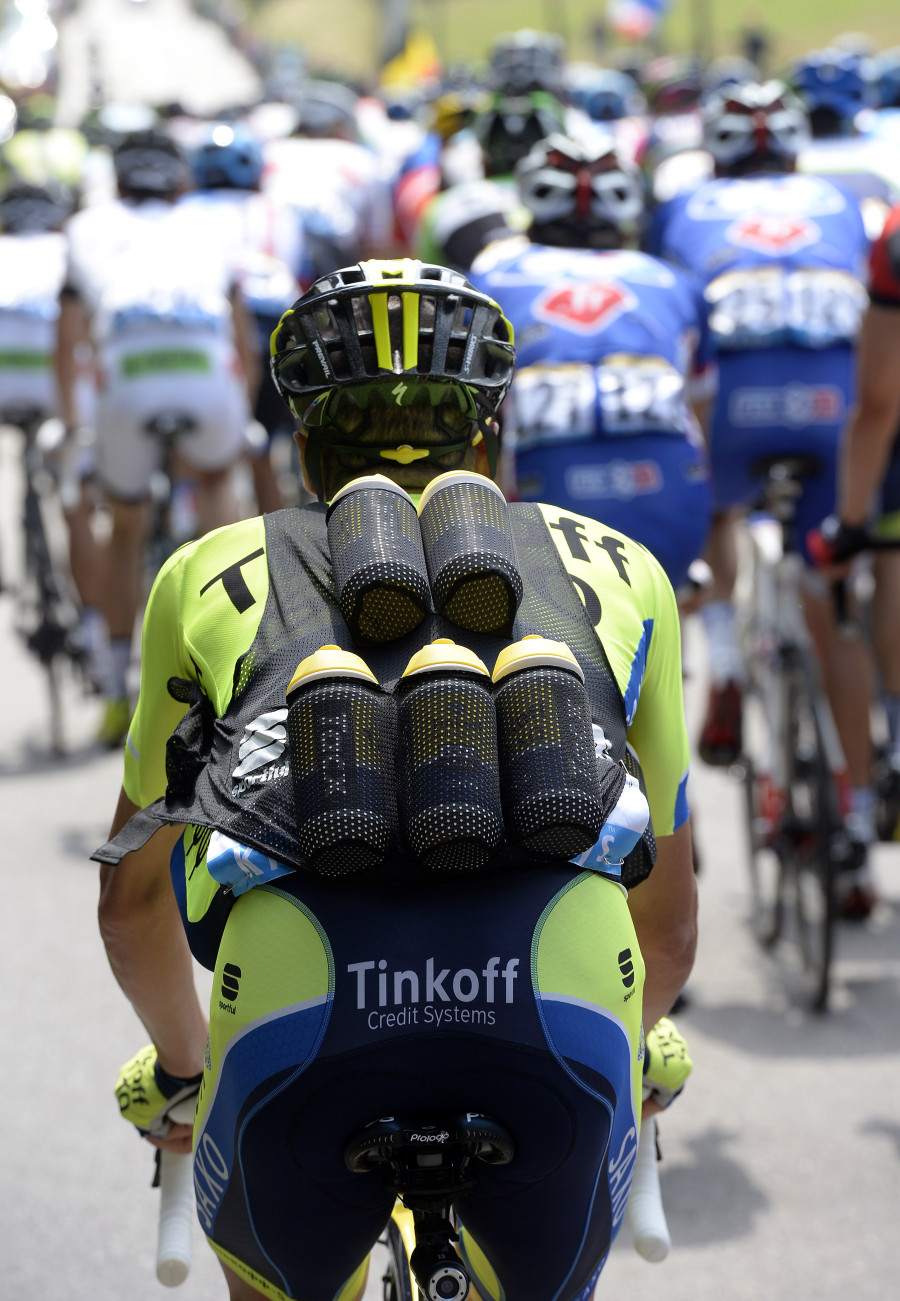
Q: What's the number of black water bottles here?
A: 5